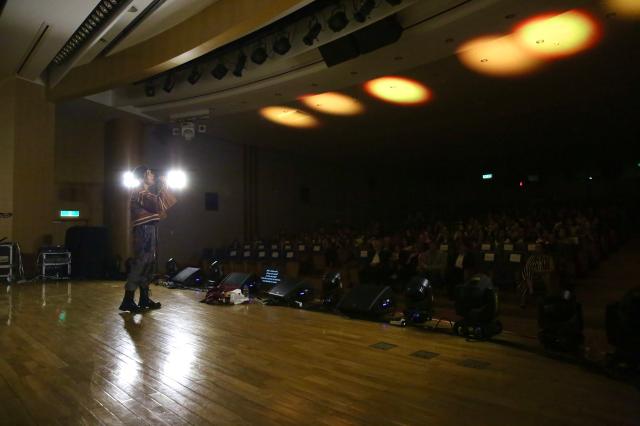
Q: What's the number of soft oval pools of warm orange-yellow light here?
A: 6